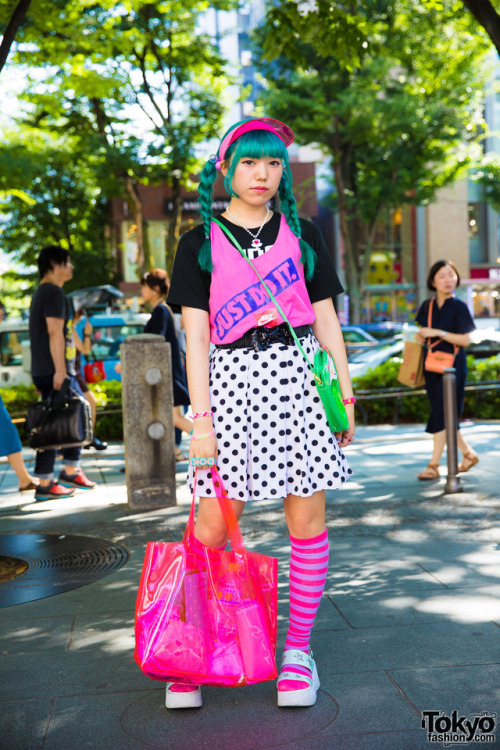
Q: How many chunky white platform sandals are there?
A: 2